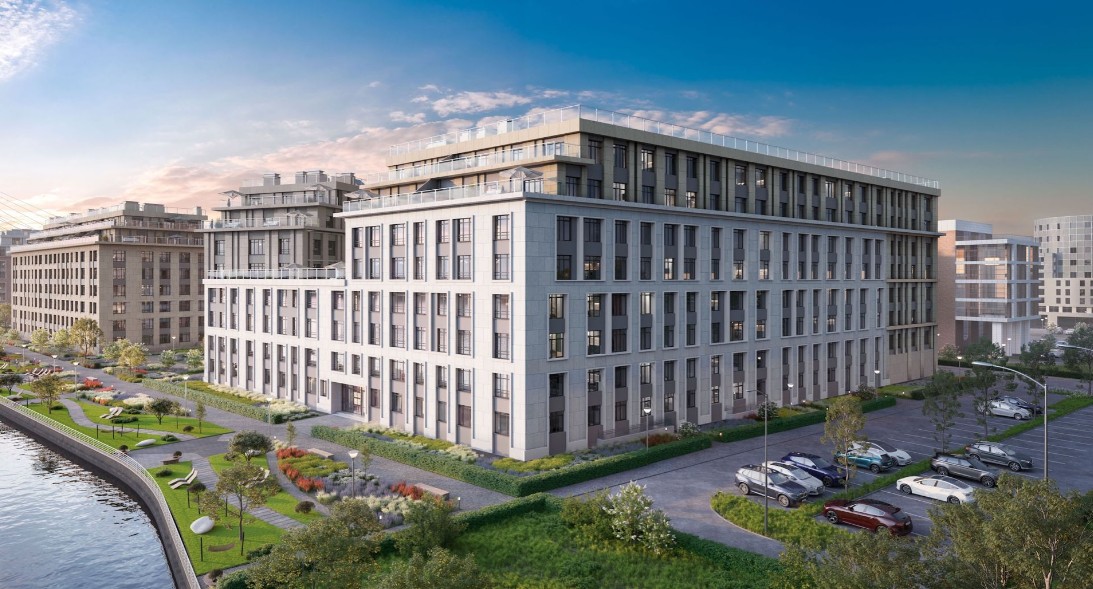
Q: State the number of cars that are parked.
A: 11